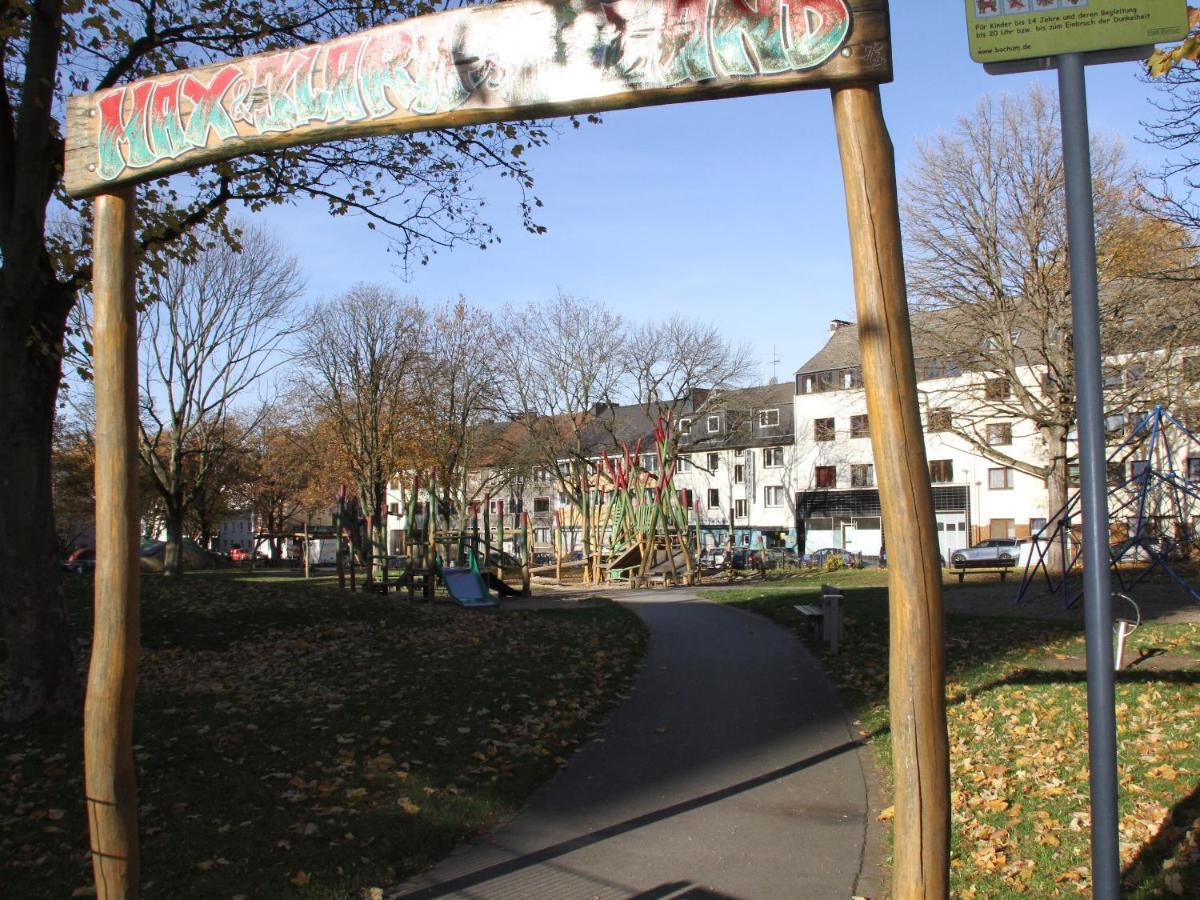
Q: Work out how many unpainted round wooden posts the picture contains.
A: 2